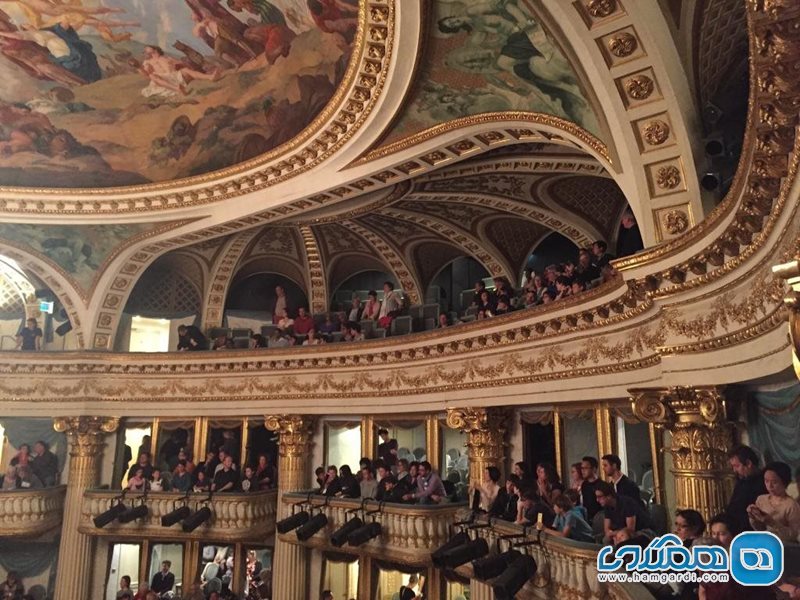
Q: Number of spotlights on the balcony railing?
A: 12